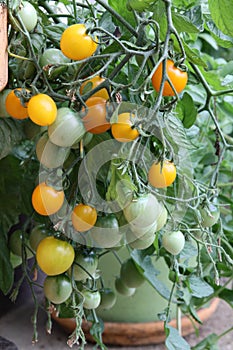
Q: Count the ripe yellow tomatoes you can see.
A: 11